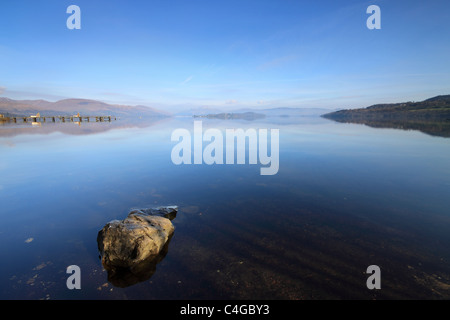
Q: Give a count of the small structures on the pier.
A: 2